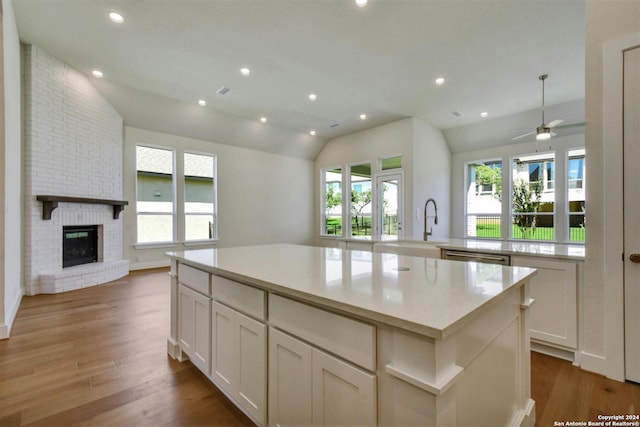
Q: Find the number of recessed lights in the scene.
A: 11